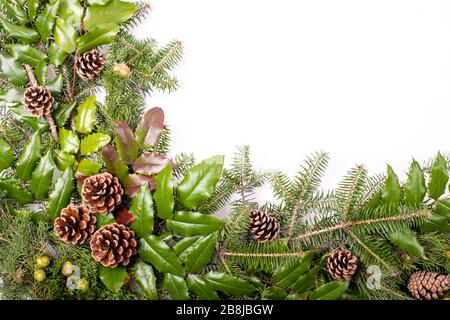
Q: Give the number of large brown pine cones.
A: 8